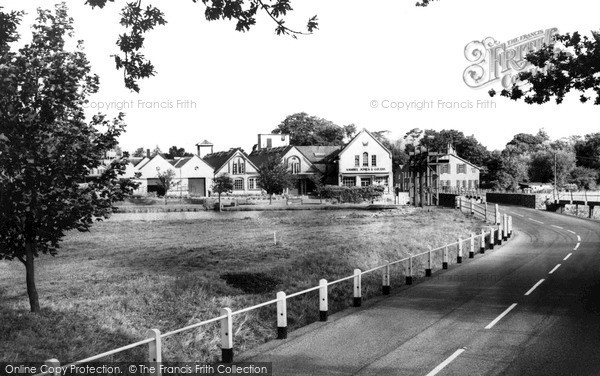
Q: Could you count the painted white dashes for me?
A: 11